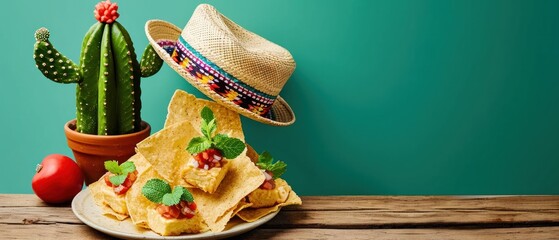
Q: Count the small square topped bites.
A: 4